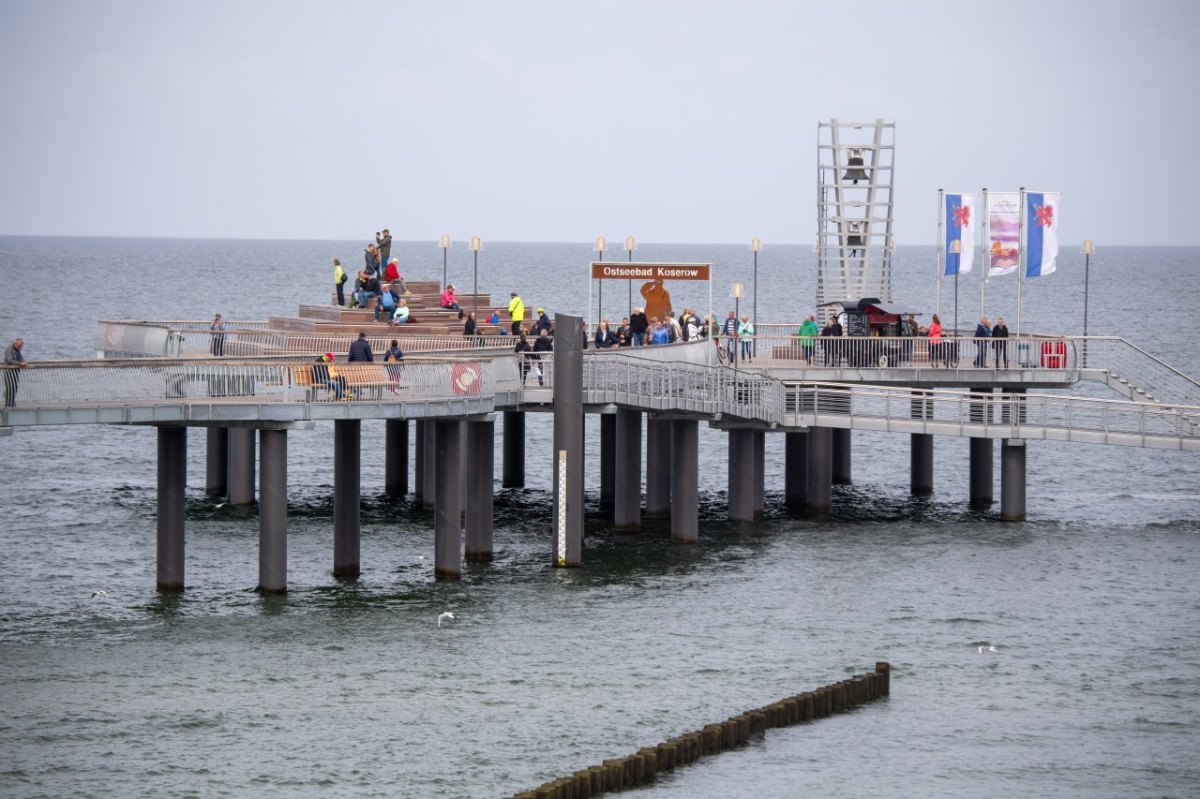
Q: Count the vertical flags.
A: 3